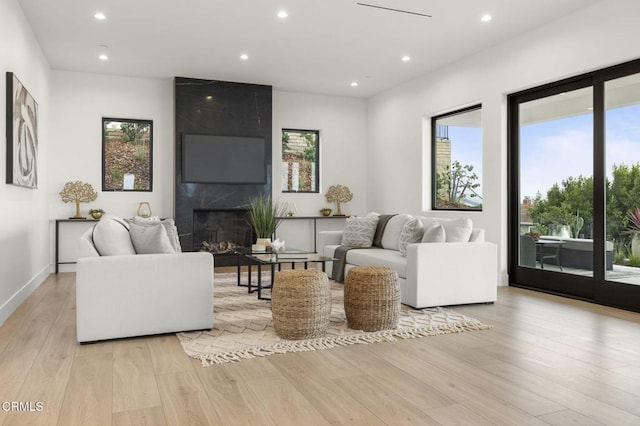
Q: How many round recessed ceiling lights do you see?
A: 7